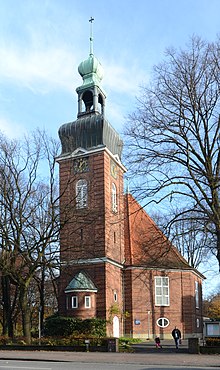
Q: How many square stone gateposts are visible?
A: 2